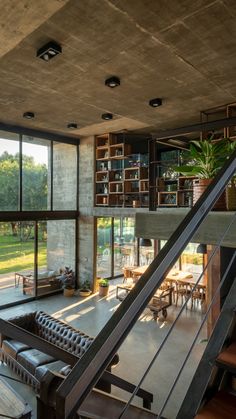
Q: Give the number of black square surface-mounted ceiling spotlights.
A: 6